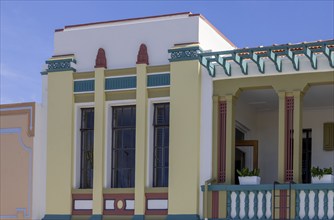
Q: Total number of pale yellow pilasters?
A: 4